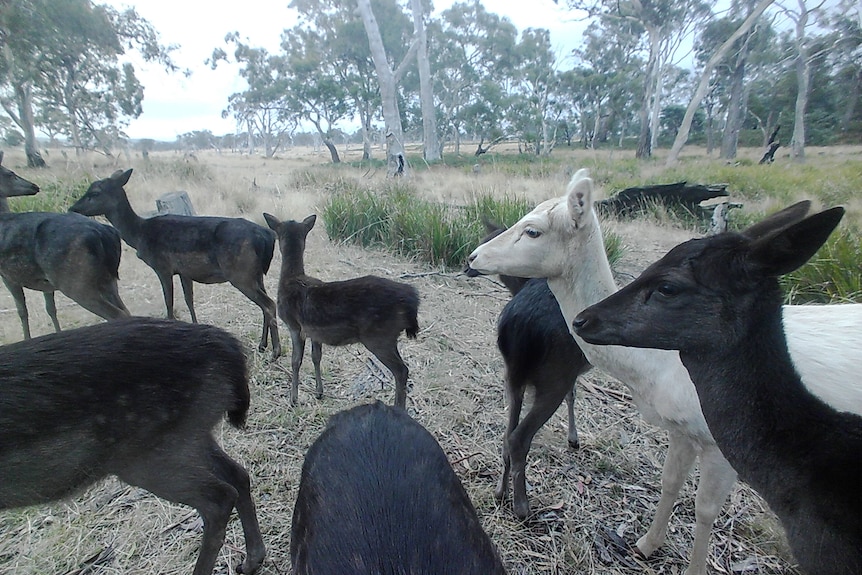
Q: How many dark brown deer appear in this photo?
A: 7